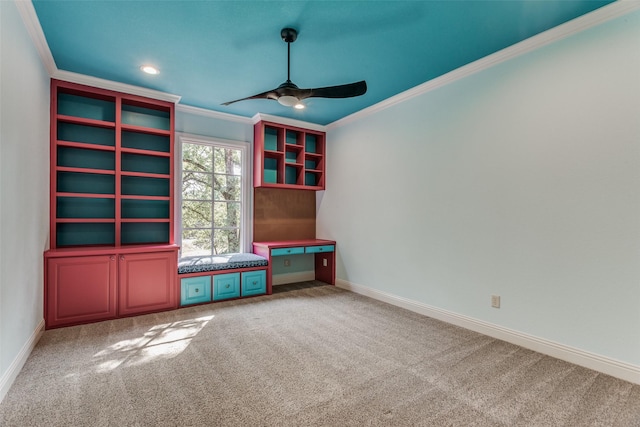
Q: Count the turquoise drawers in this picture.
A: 5